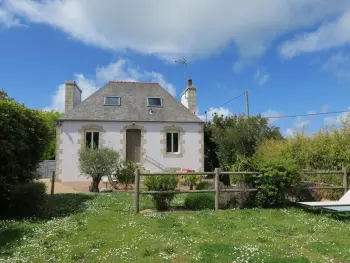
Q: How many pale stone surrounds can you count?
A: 3